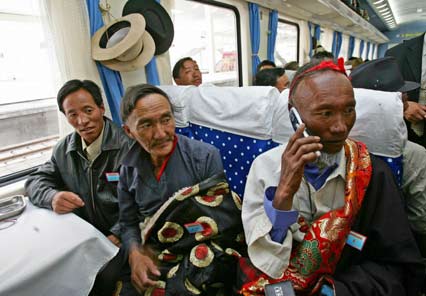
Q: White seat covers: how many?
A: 3